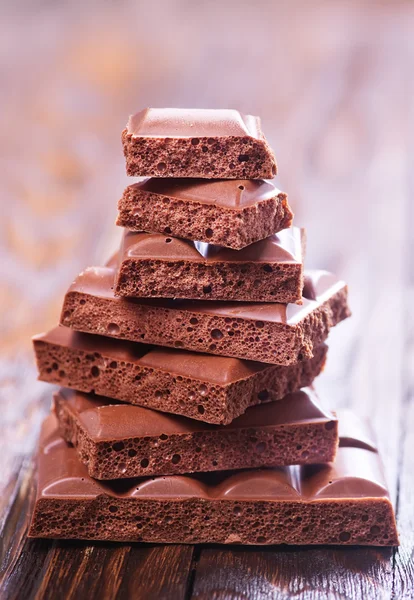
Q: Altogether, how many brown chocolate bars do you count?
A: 7